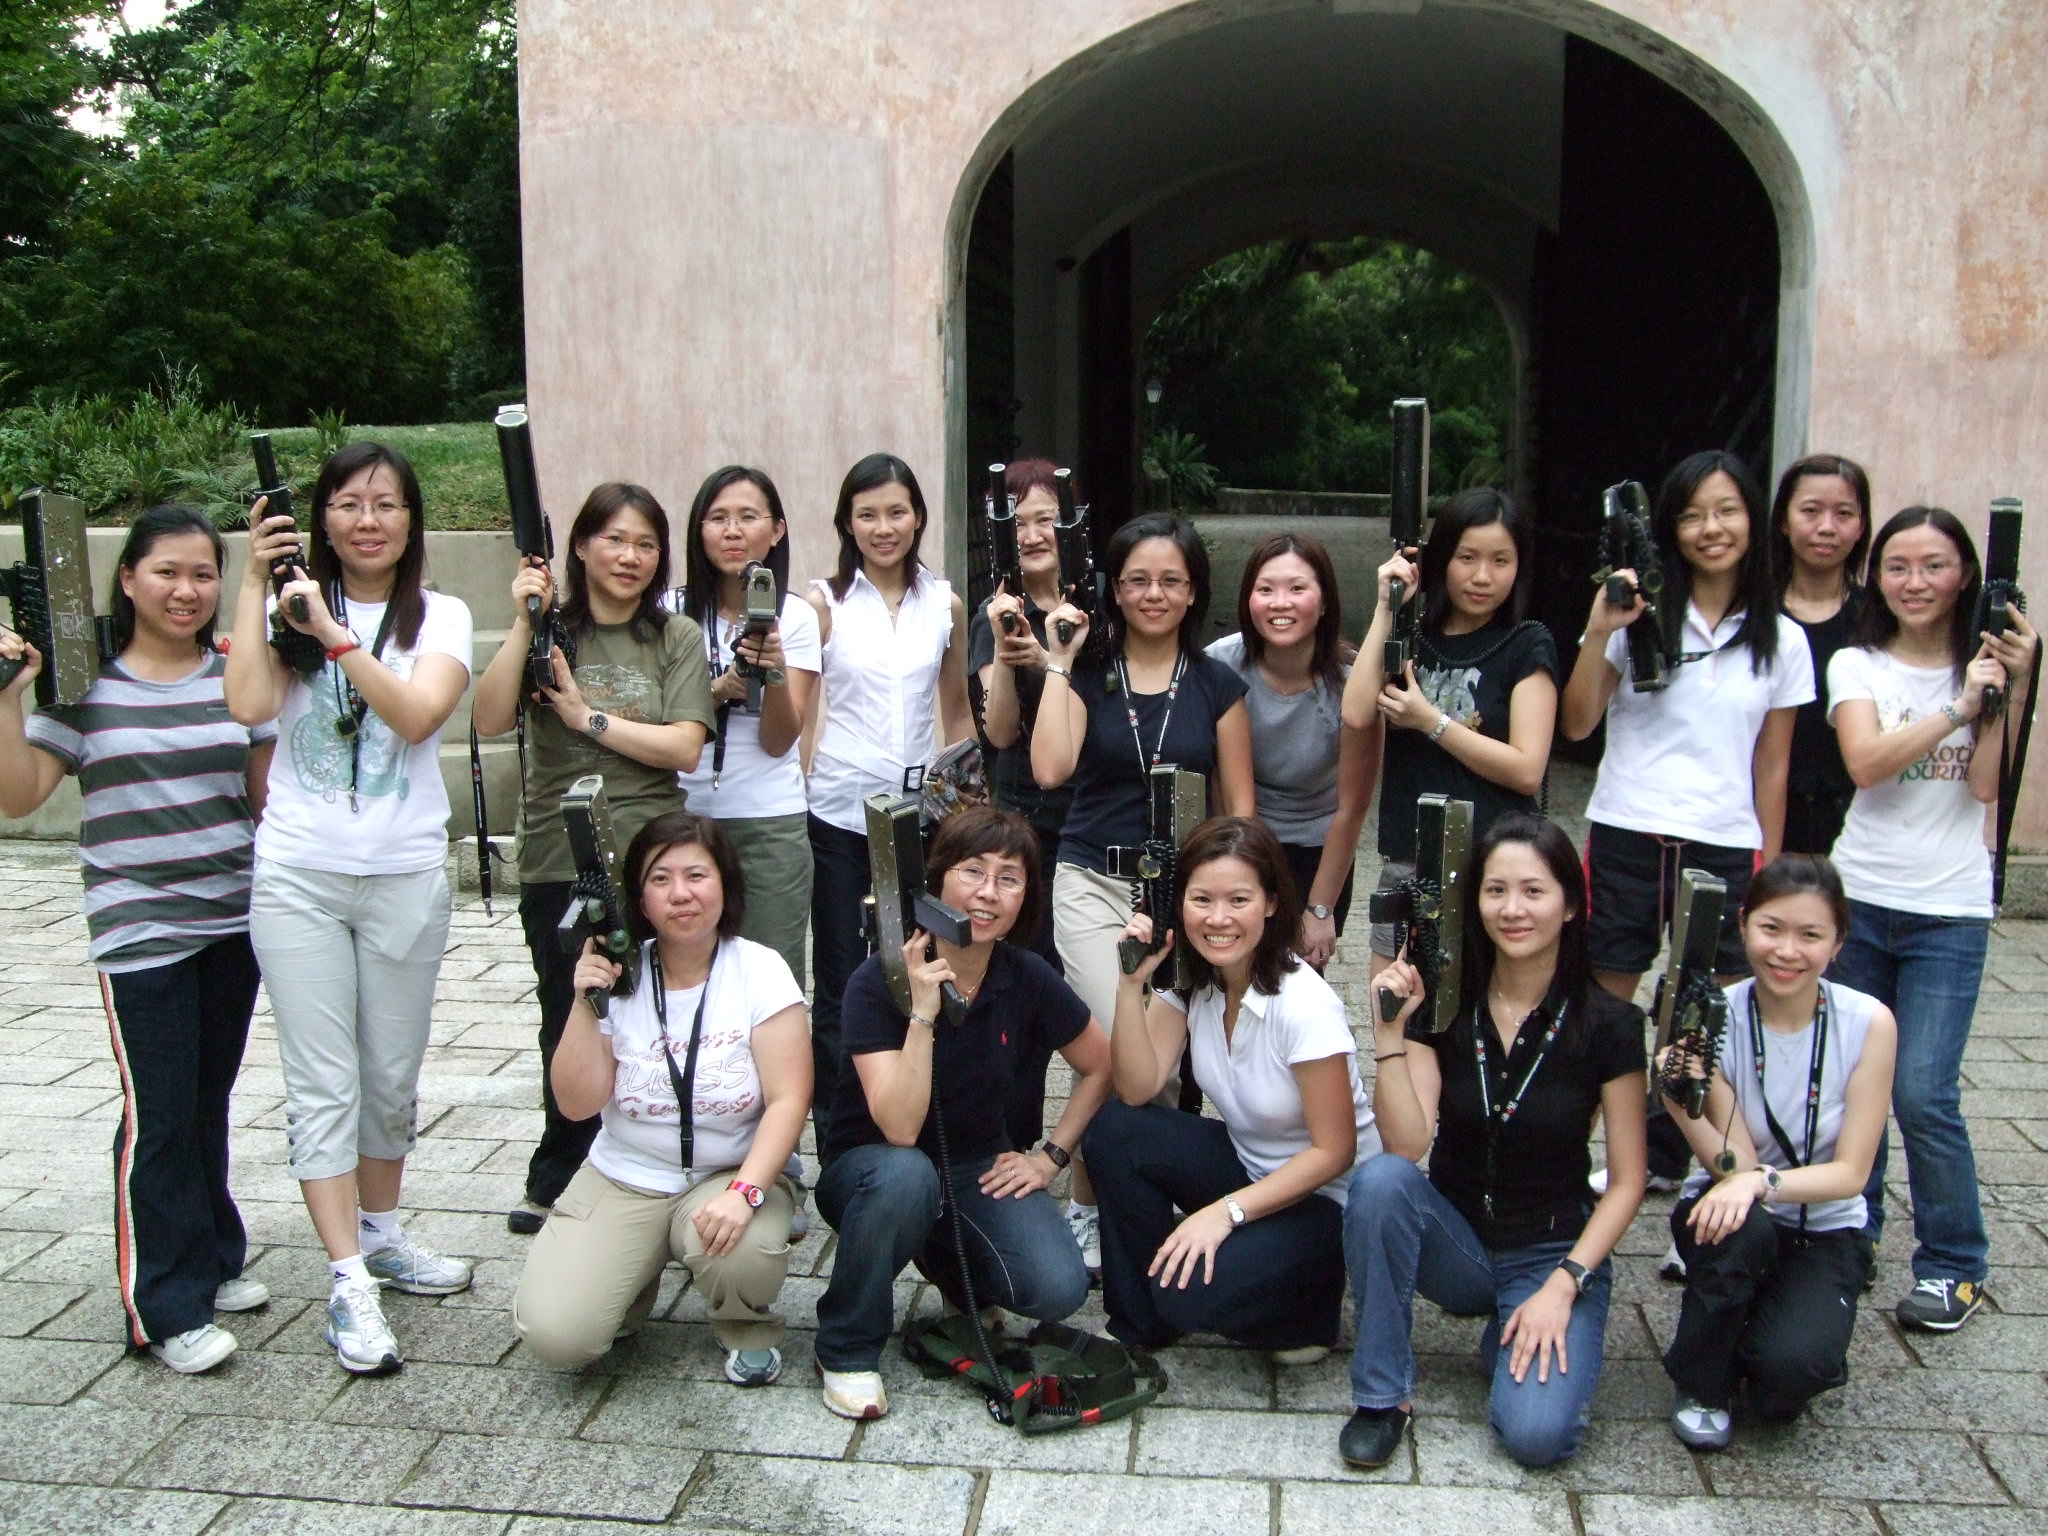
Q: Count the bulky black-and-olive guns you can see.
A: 14